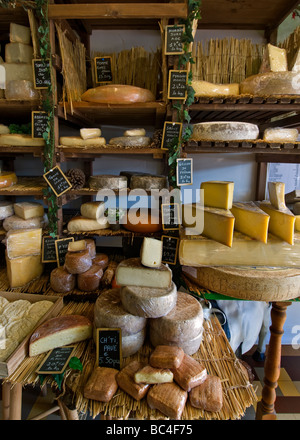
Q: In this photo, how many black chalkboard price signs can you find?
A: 14